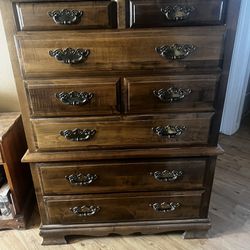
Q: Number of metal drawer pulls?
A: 12